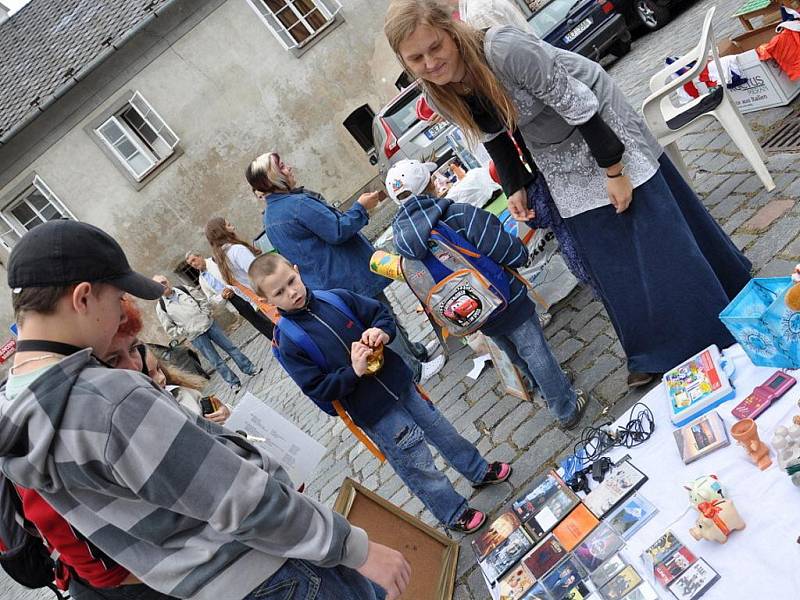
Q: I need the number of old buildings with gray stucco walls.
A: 1